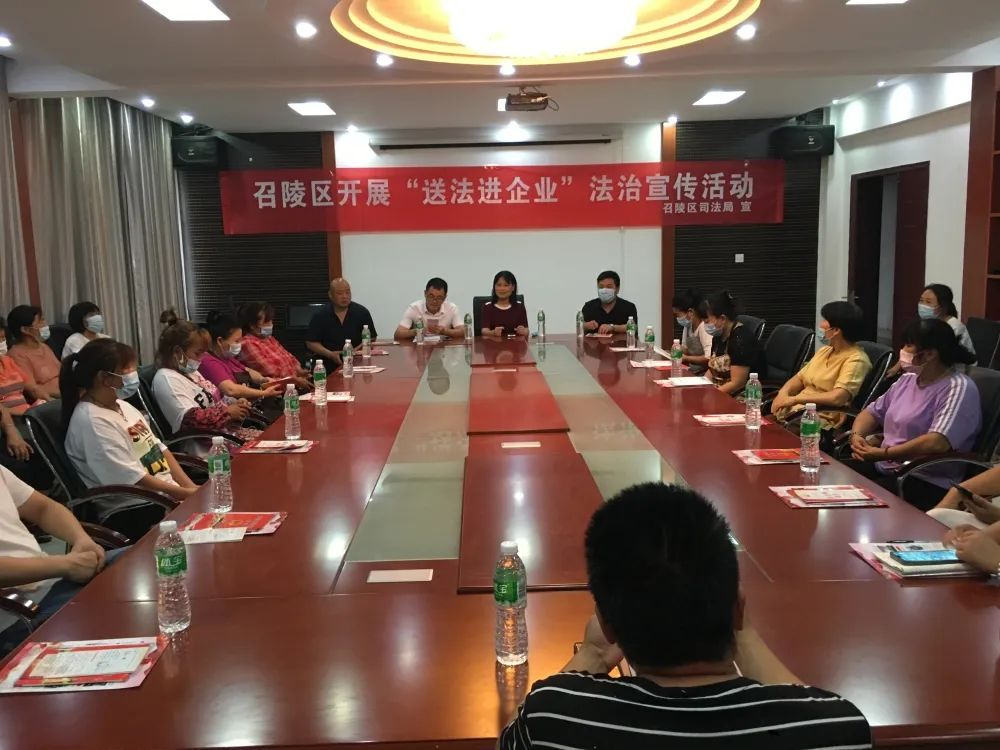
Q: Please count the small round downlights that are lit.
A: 13